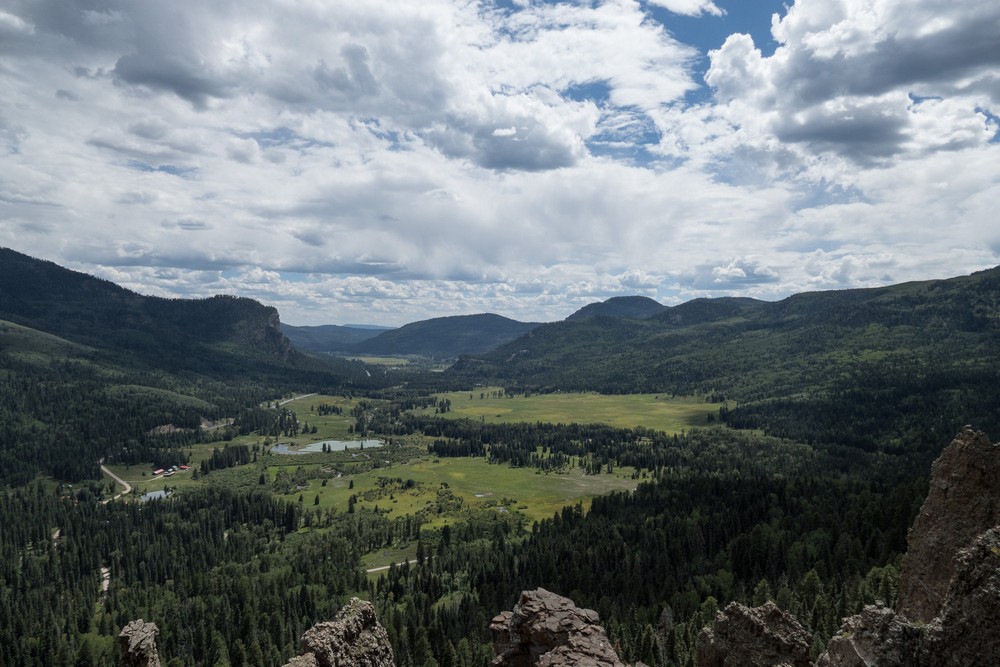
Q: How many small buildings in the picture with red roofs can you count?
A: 2